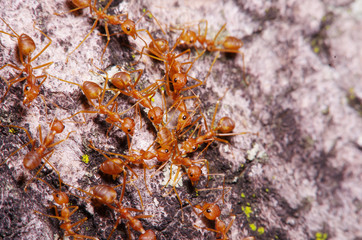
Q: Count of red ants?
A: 14